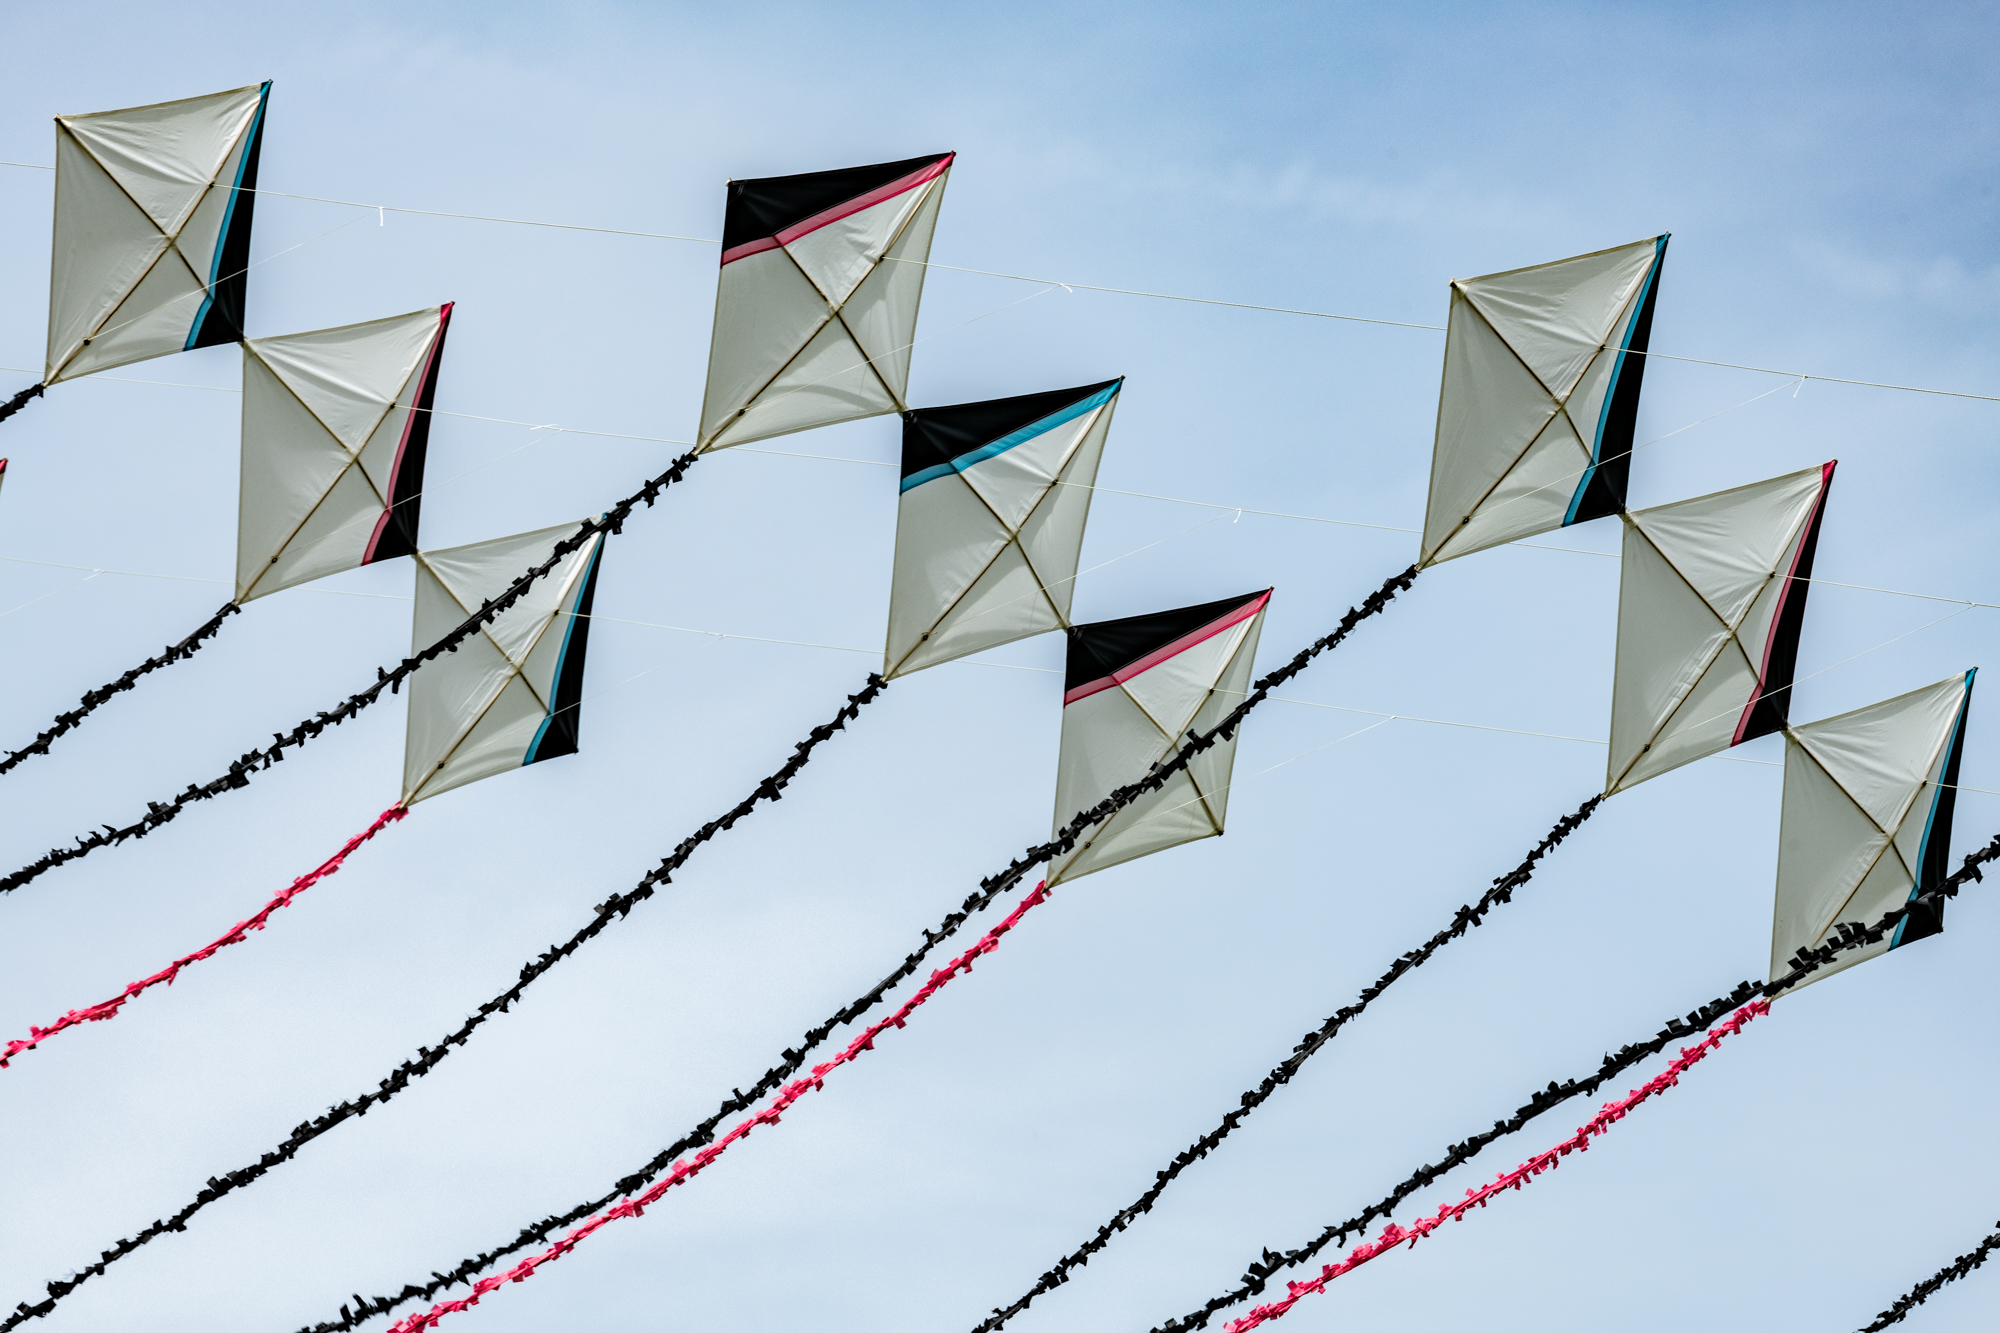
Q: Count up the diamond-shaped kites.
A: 9